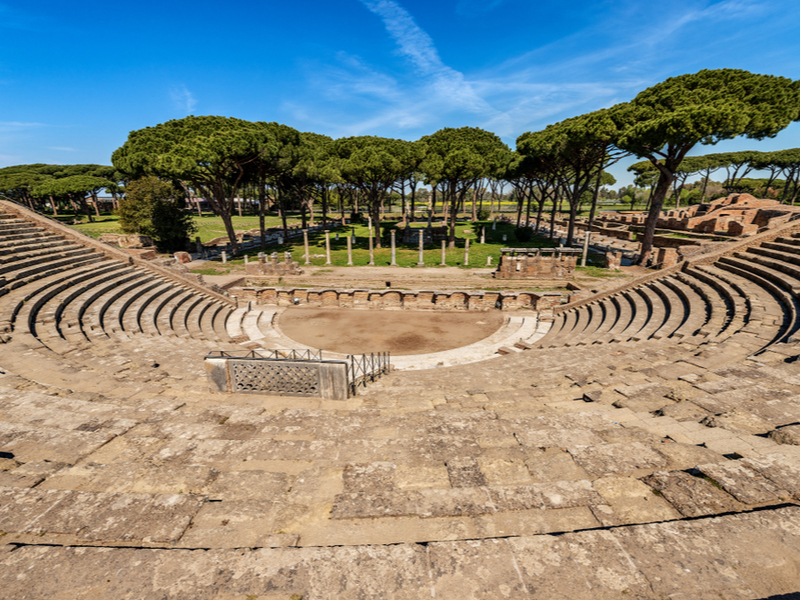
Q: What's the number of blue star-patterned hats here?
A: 0